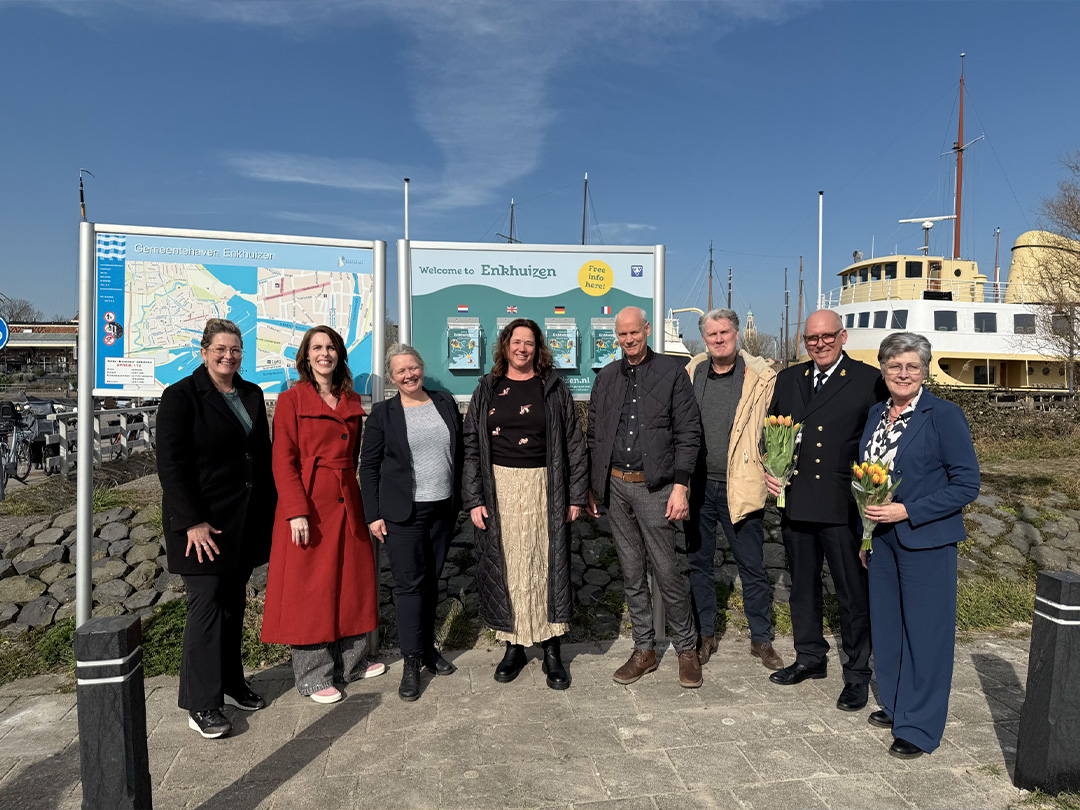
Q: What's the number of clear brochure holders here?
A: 4